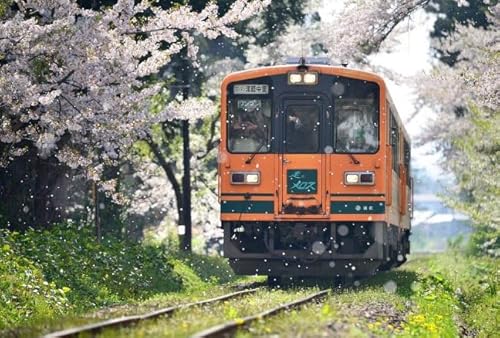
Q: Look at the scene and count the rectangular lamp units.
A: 3